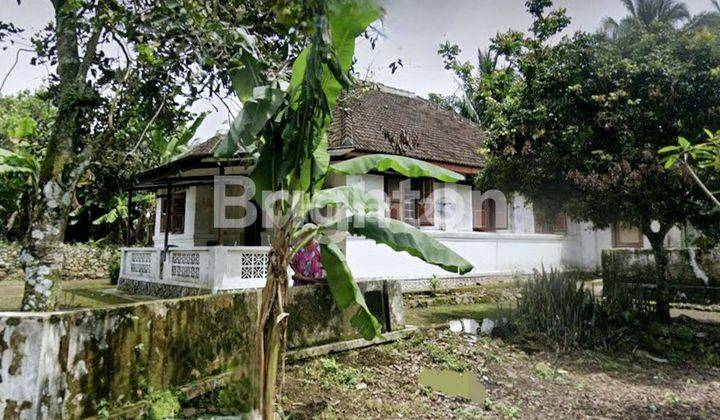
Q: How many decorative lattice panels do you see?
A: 3